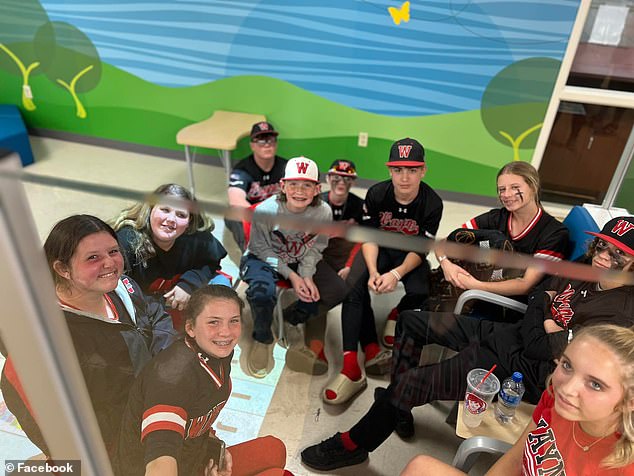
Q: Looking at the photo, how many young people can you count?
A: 10